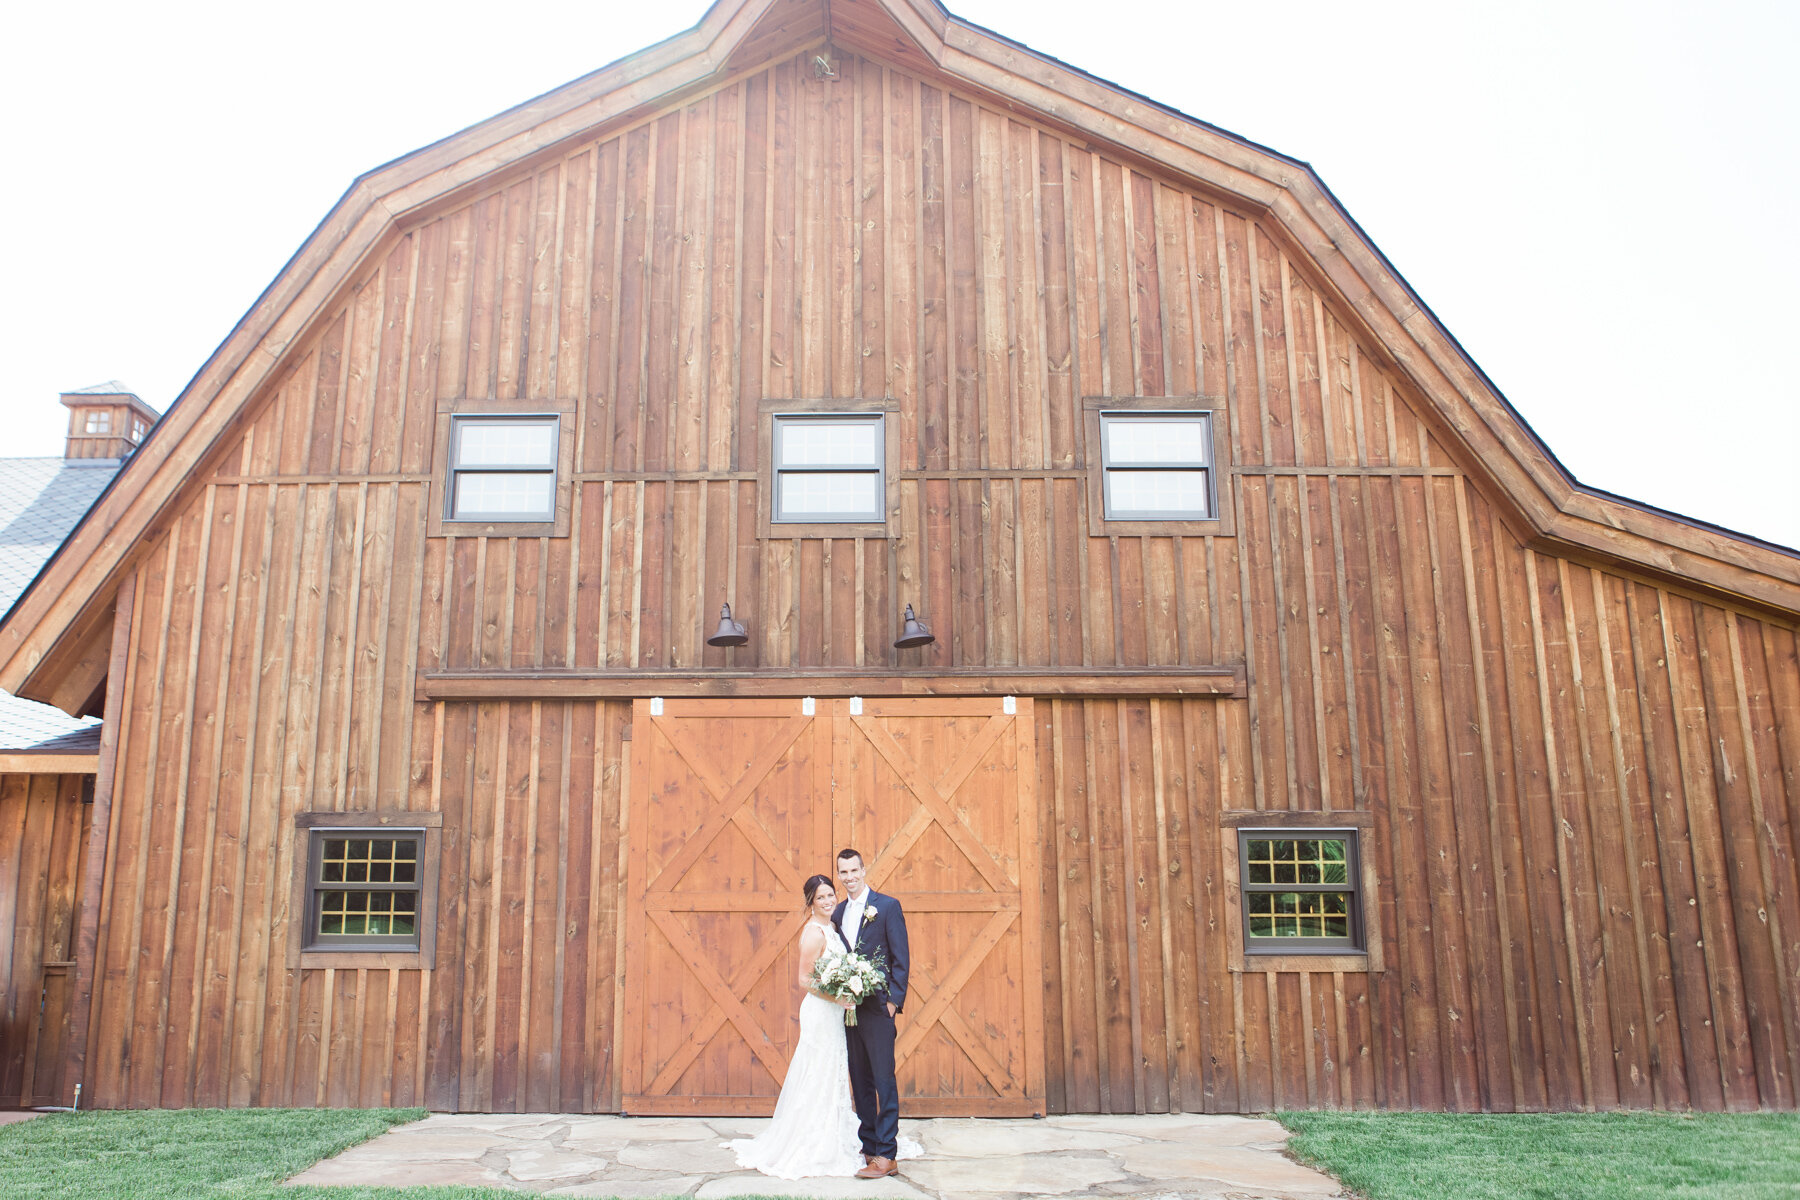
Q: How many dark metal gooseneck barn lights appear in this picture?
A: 2